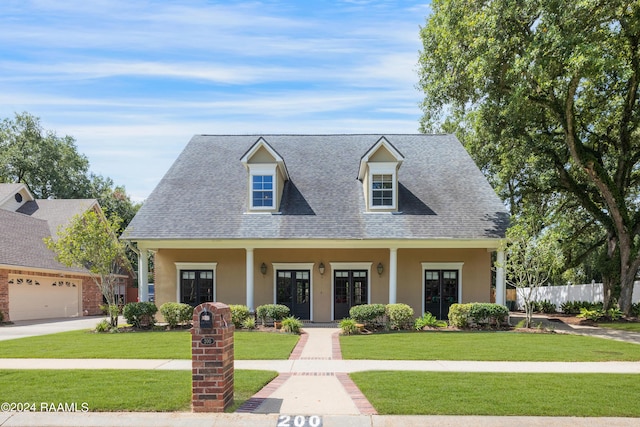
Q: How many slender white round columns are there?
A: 4